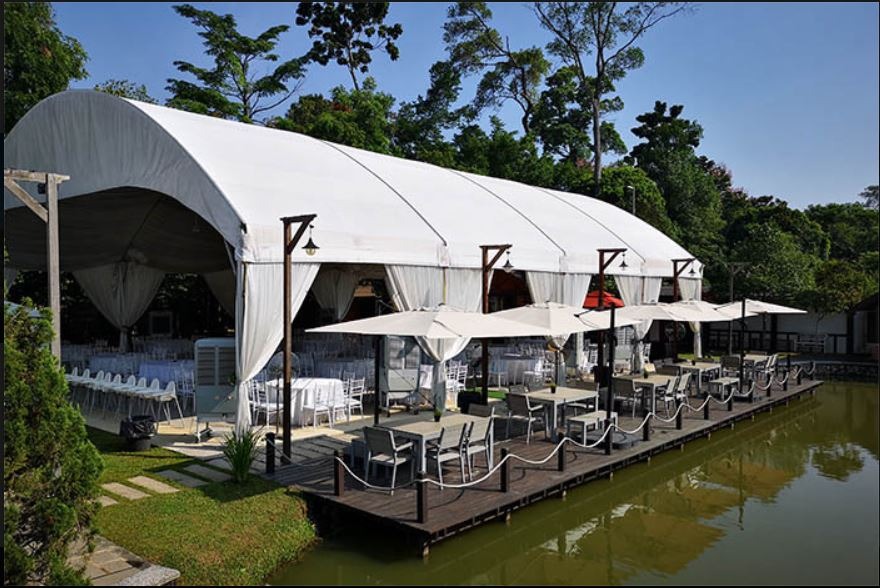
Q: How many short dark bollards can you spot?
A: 15